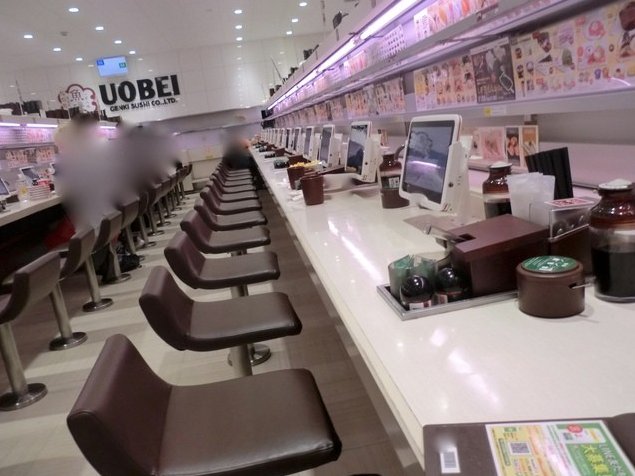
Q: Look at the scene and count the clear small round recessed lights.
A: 13